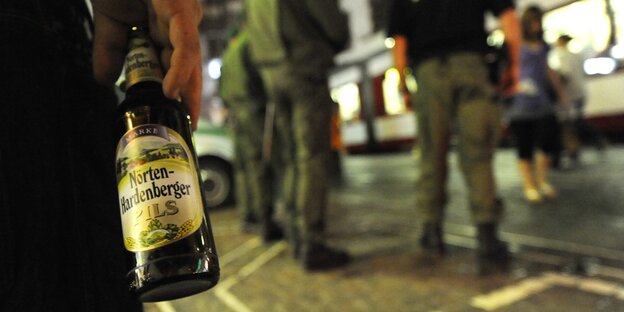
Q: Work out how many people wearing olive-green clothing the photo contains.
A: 3